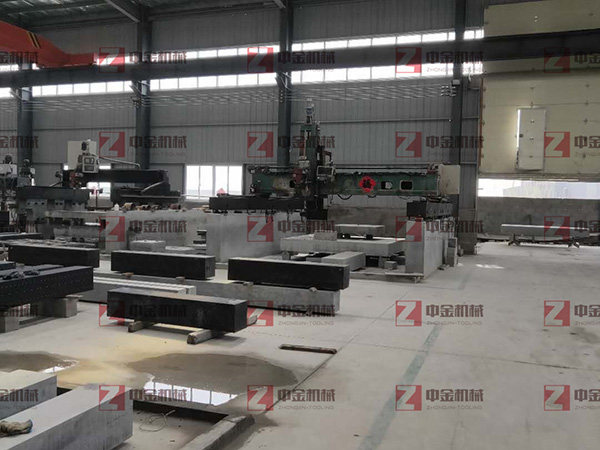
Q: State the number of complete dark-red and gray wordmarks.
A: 15